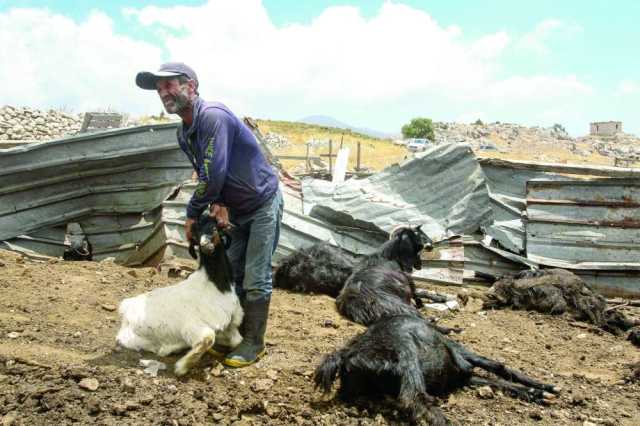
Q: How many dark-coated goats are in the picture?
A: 4